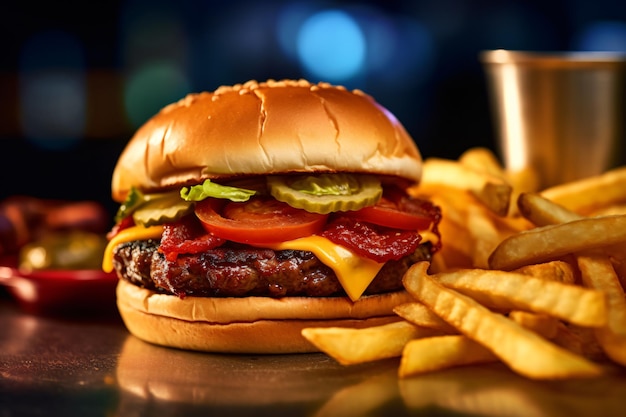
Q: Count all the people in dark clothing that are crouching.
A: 0